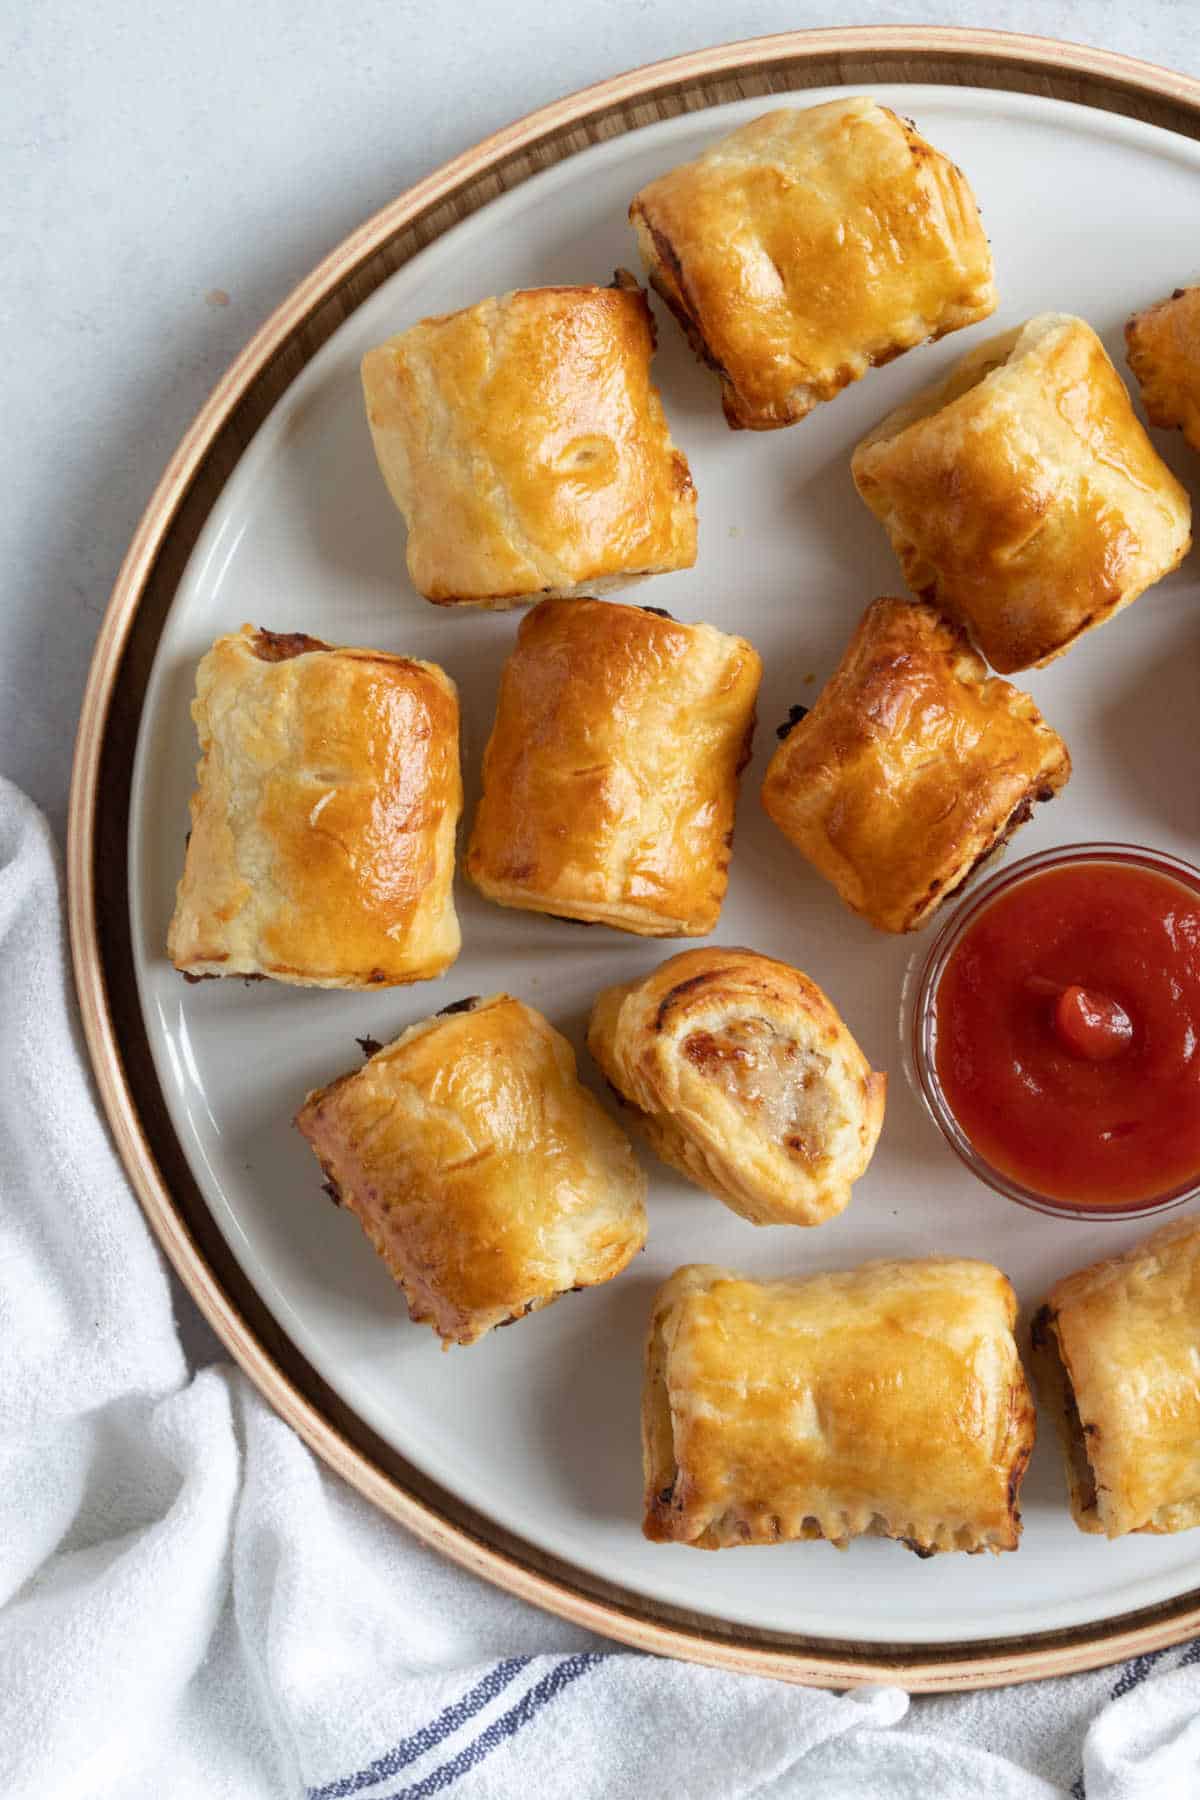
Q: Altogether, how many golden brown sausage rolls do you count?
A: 11